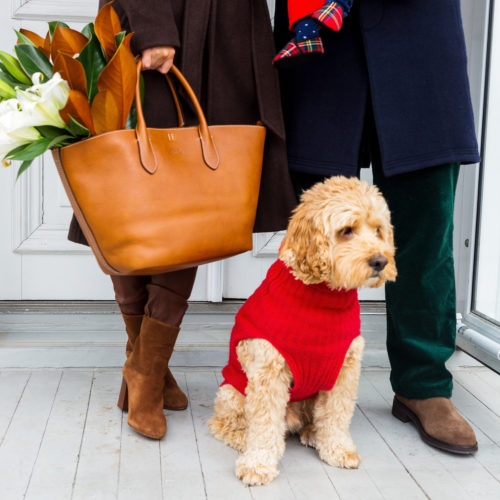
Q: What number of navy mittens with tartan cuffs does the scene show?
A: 0